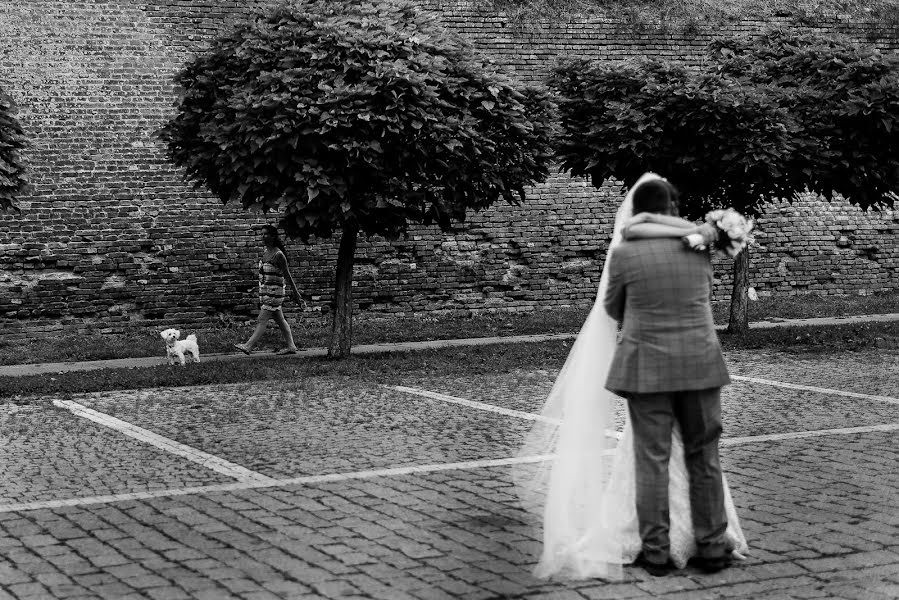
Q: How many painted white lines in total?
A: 4